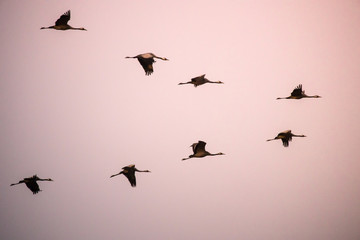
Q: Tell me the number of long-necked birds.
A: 8